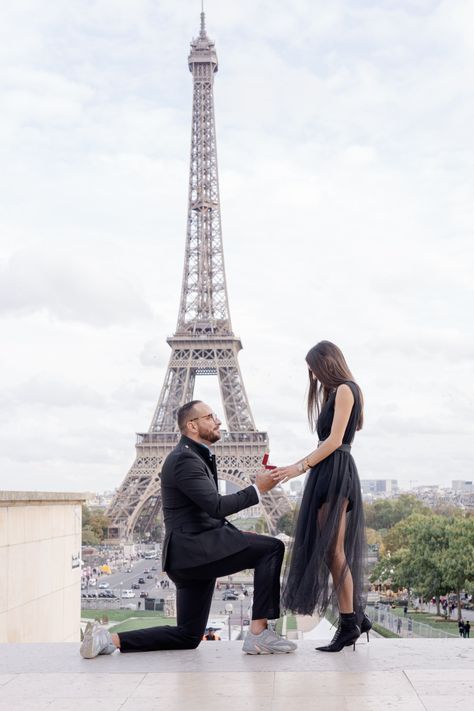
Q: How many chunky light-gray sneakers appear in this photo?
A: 2